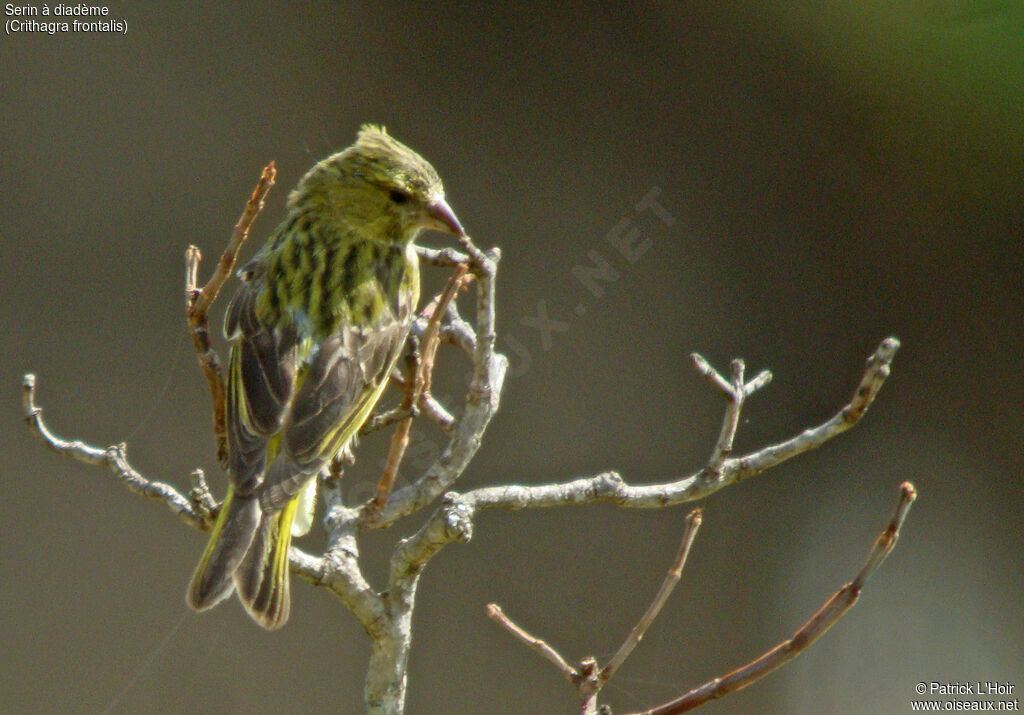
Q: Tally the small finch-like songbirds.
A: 1